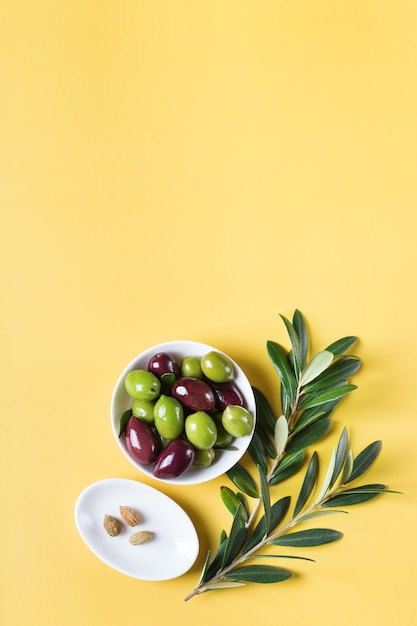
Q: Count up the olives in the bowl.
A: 14